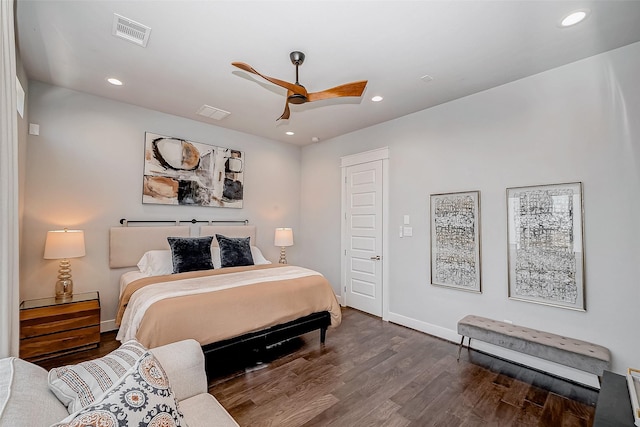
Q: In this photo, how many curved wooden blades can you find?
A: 3